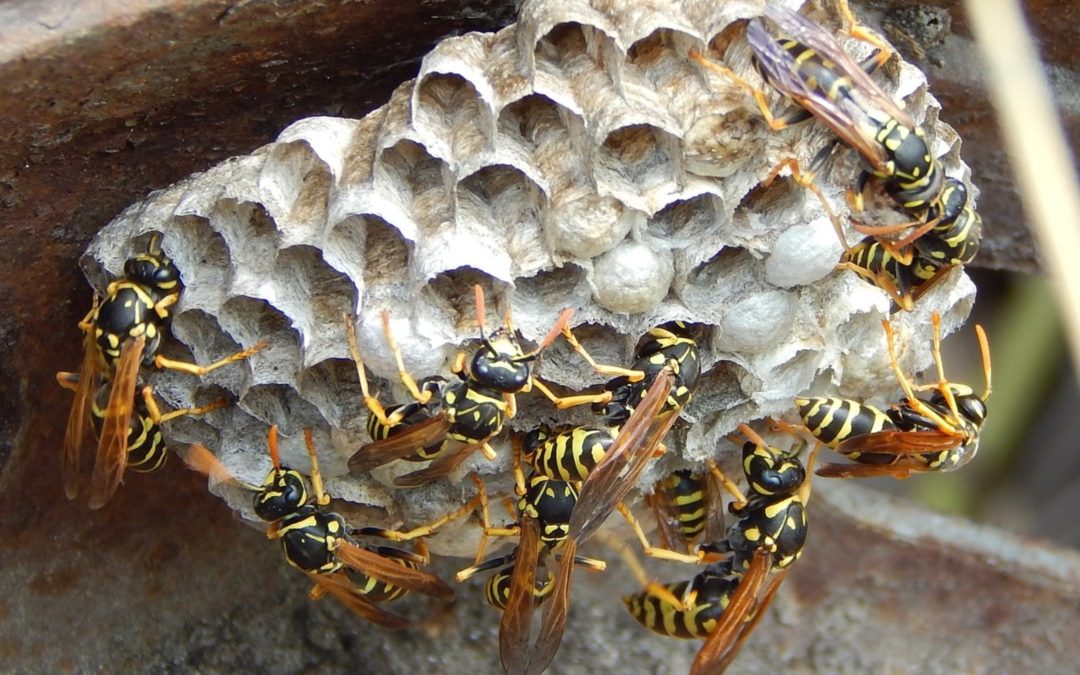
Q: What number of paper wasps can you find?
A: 10